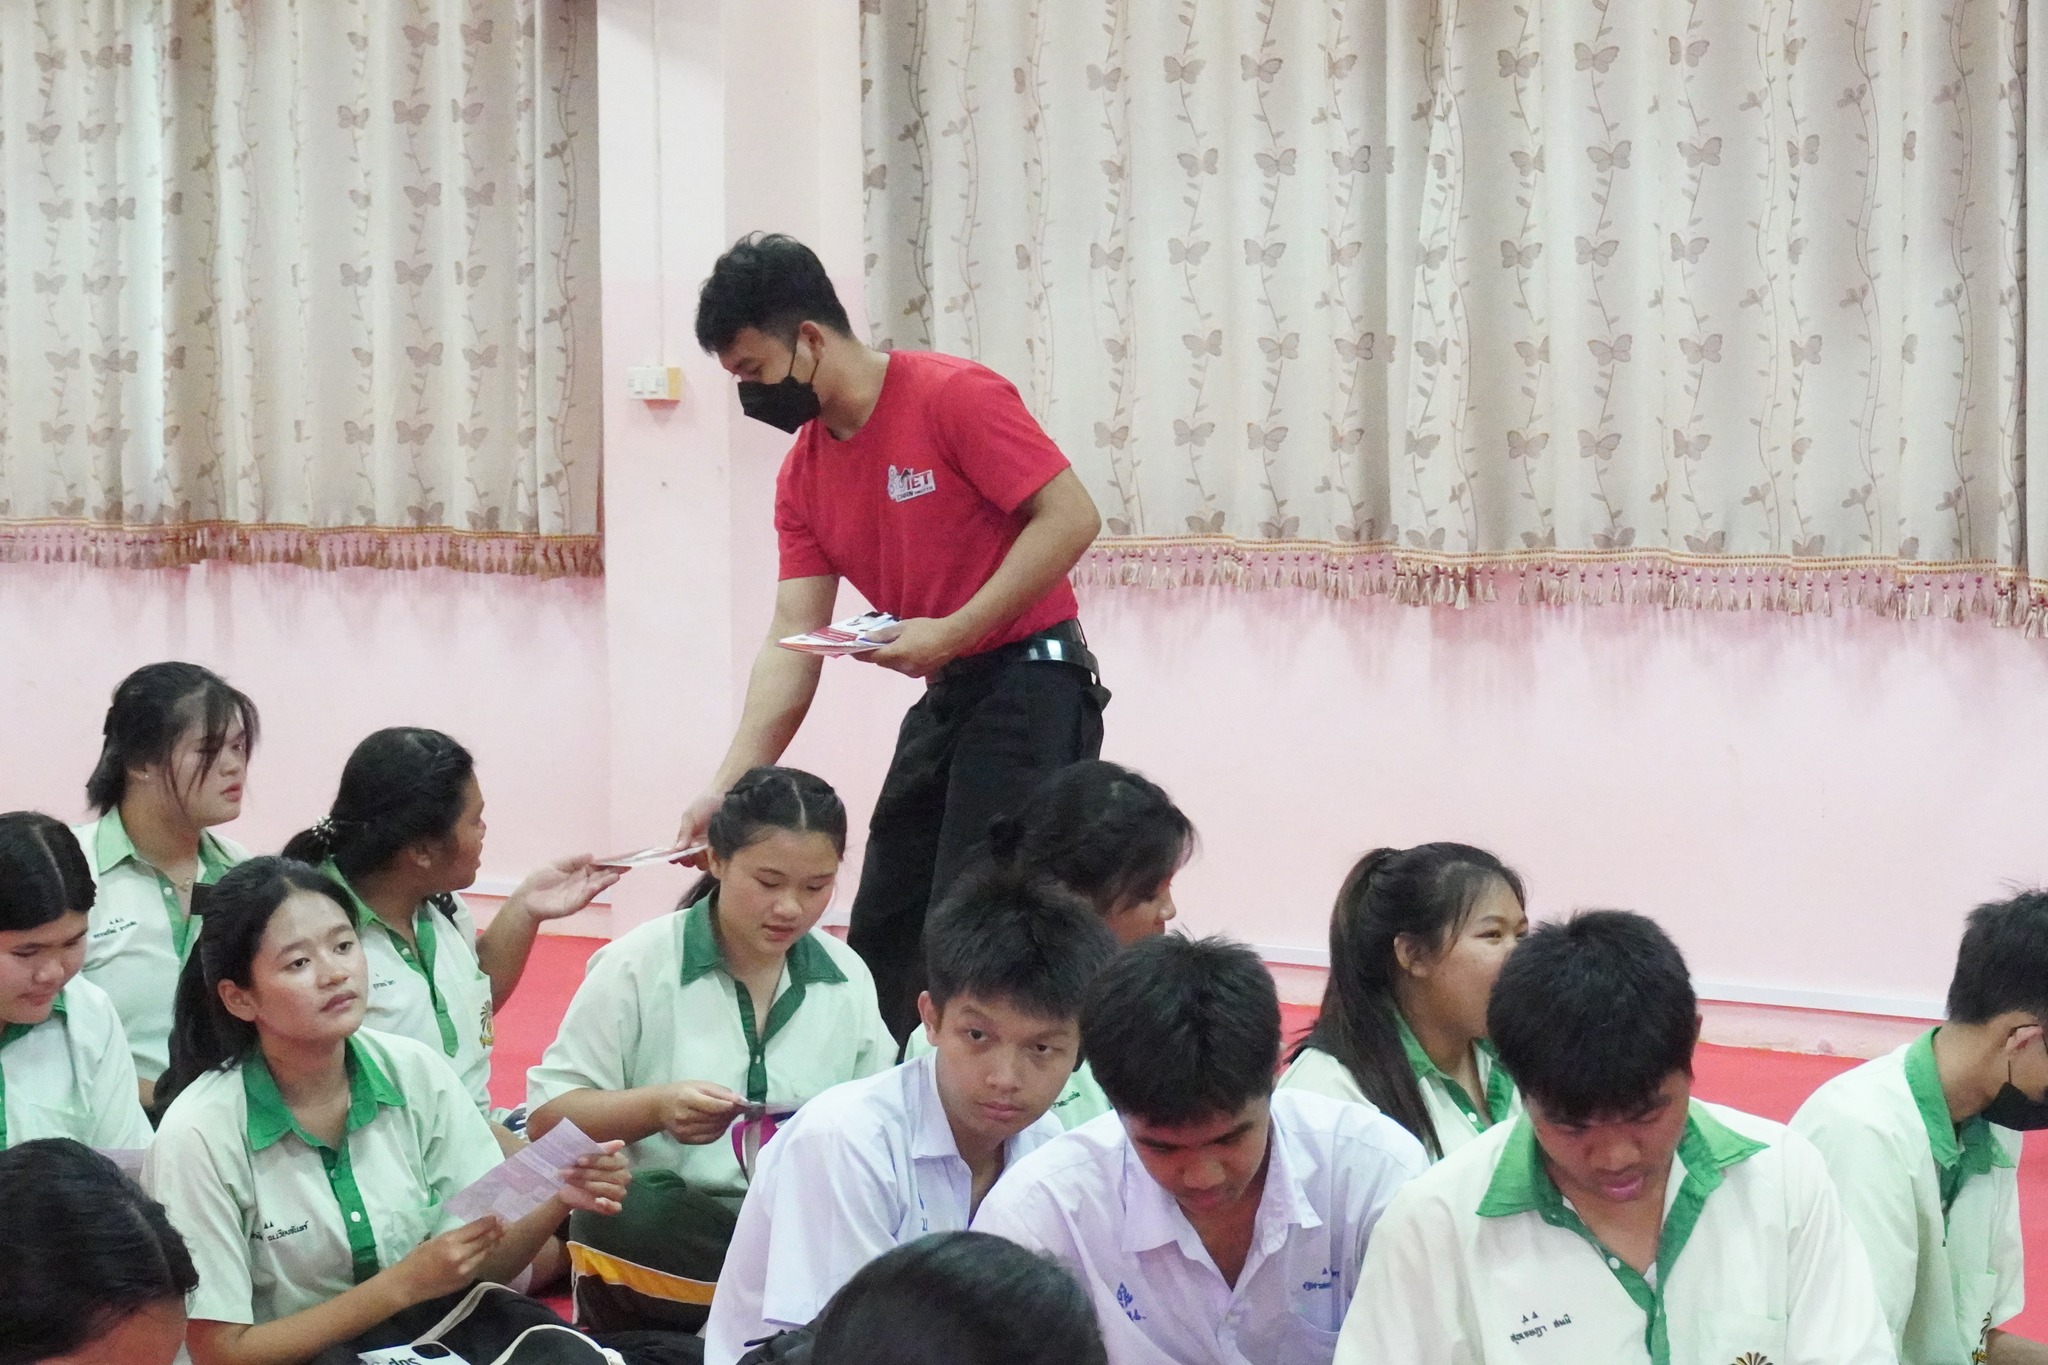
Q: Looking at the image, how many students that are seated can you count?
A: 13